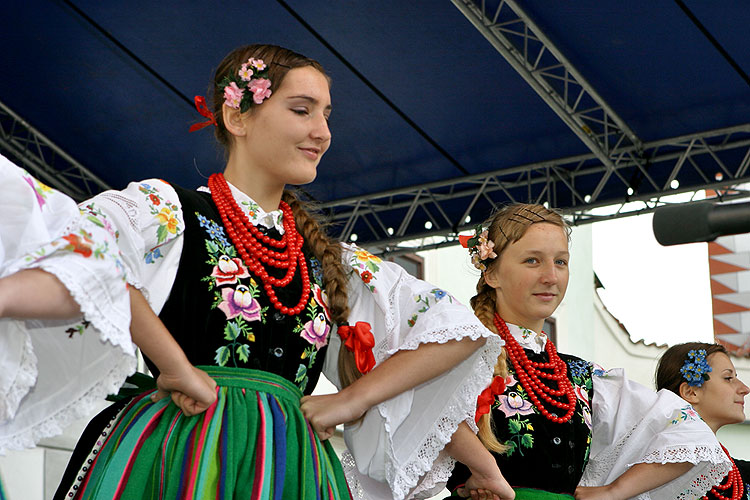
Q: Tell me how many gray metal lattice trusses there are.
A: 3